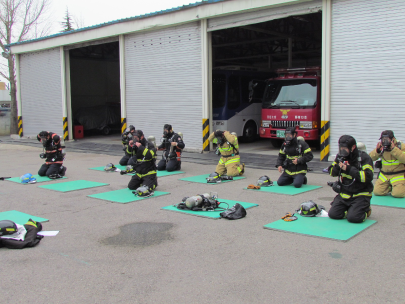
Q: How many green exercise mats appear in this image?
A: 11